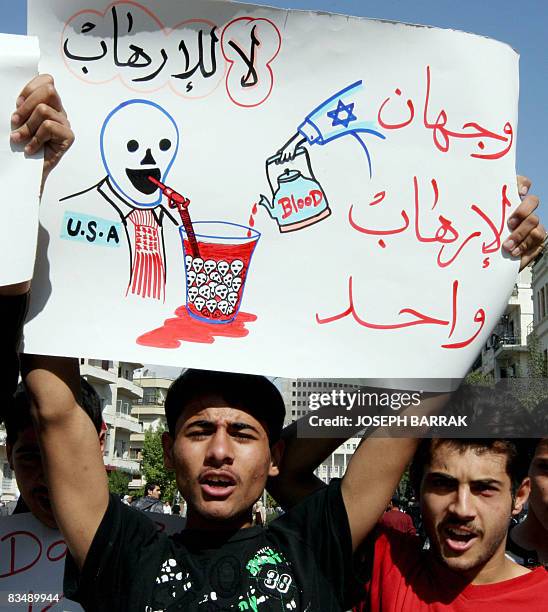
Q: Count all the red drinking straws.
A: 1